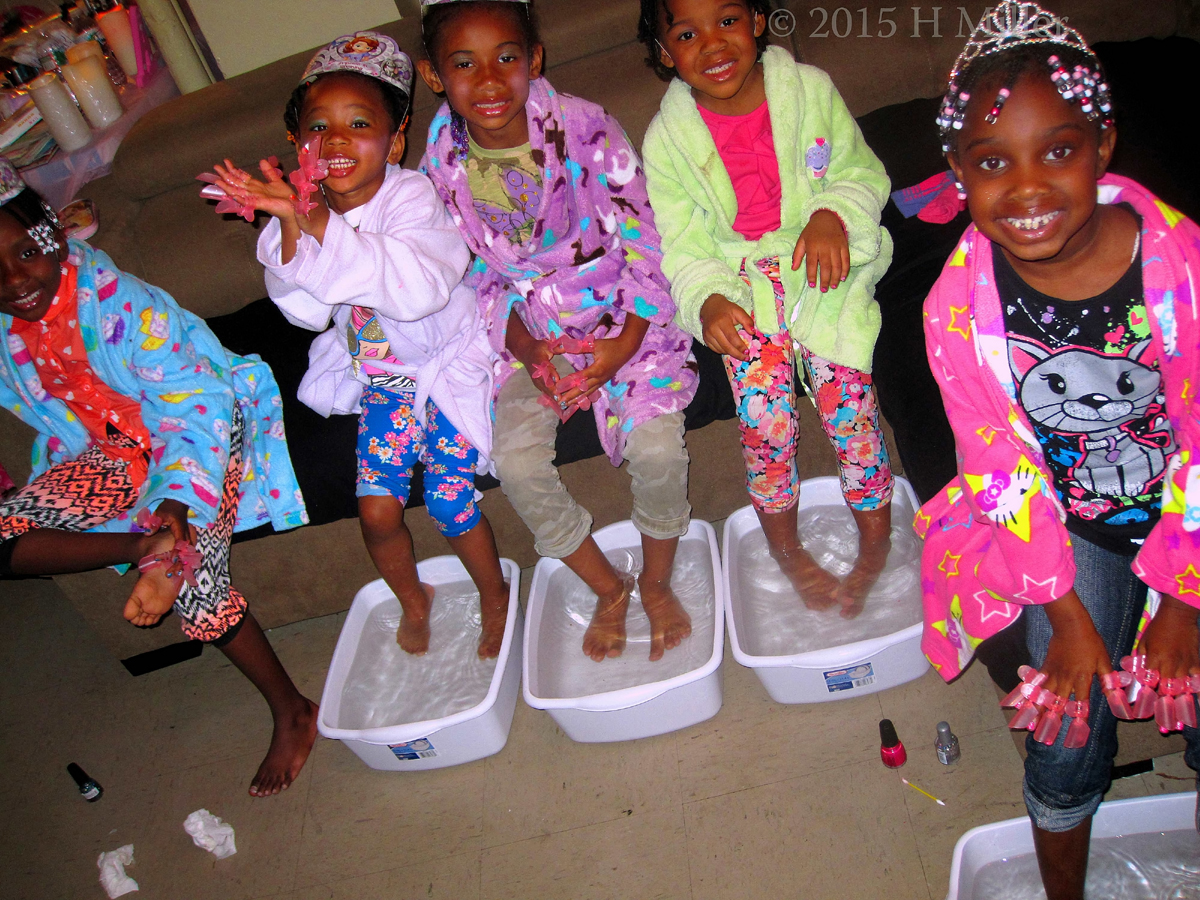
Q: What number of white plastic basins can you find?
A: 4